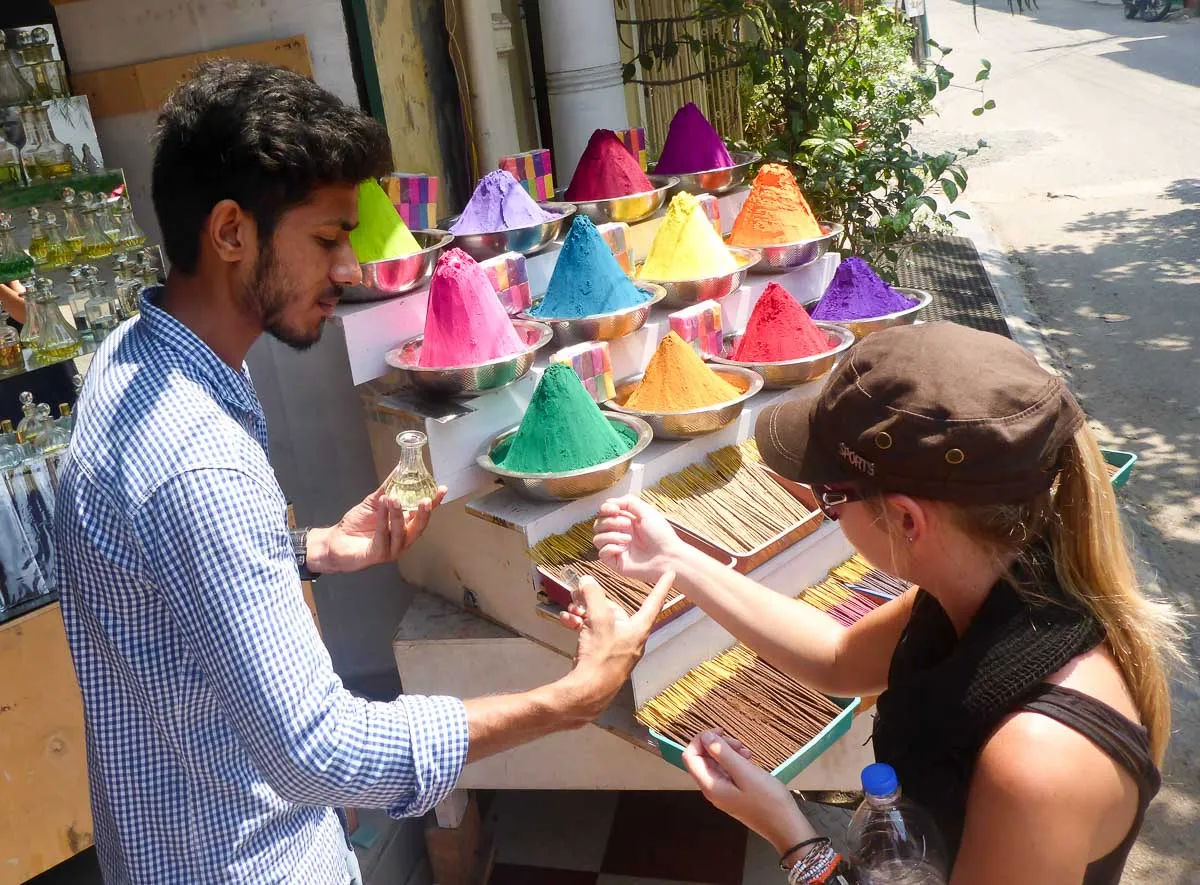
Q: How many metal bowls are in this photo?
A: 12